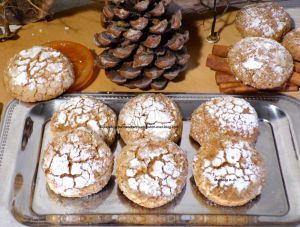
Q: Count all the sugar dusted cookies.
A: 10